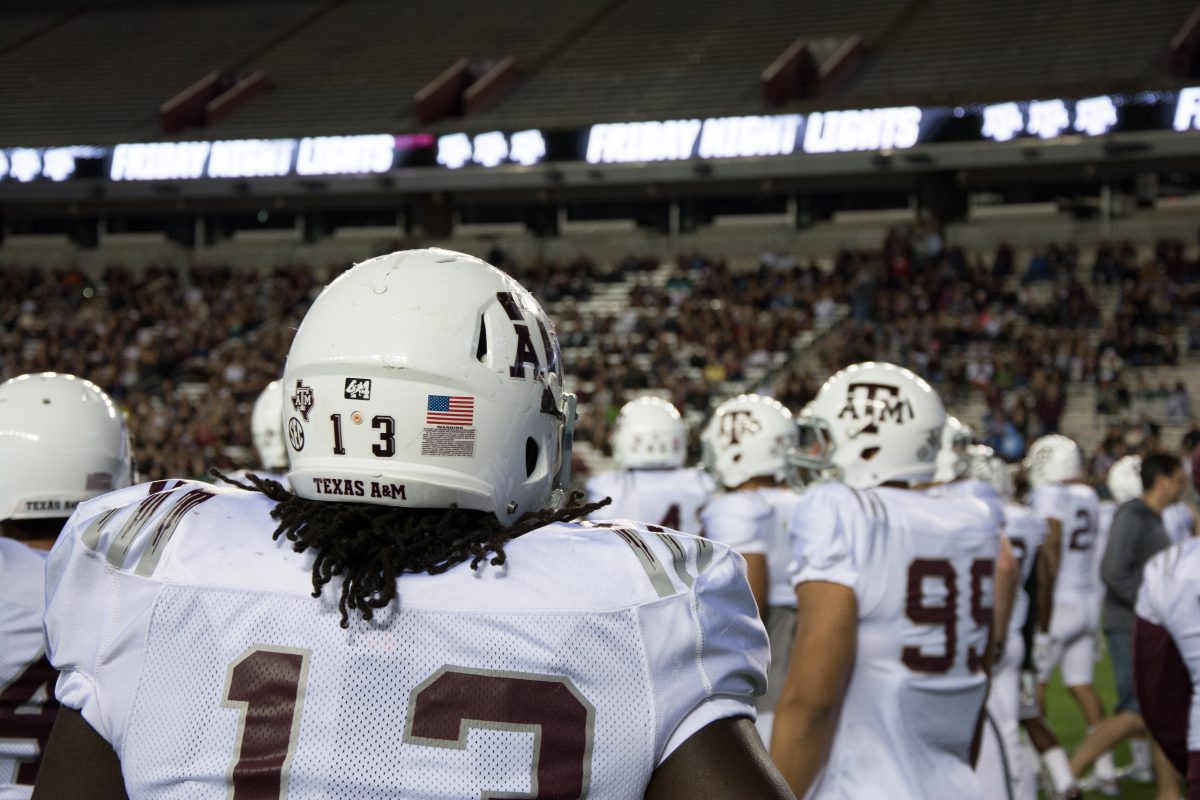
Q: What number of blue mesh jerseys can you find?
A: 0